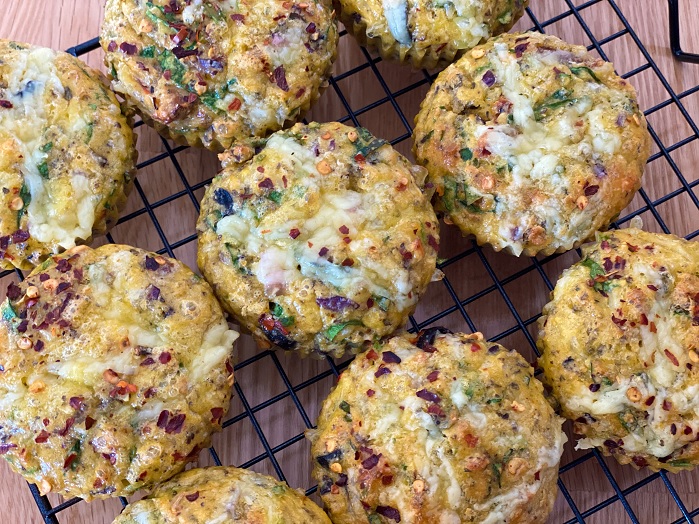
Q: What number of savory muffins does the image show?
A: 9